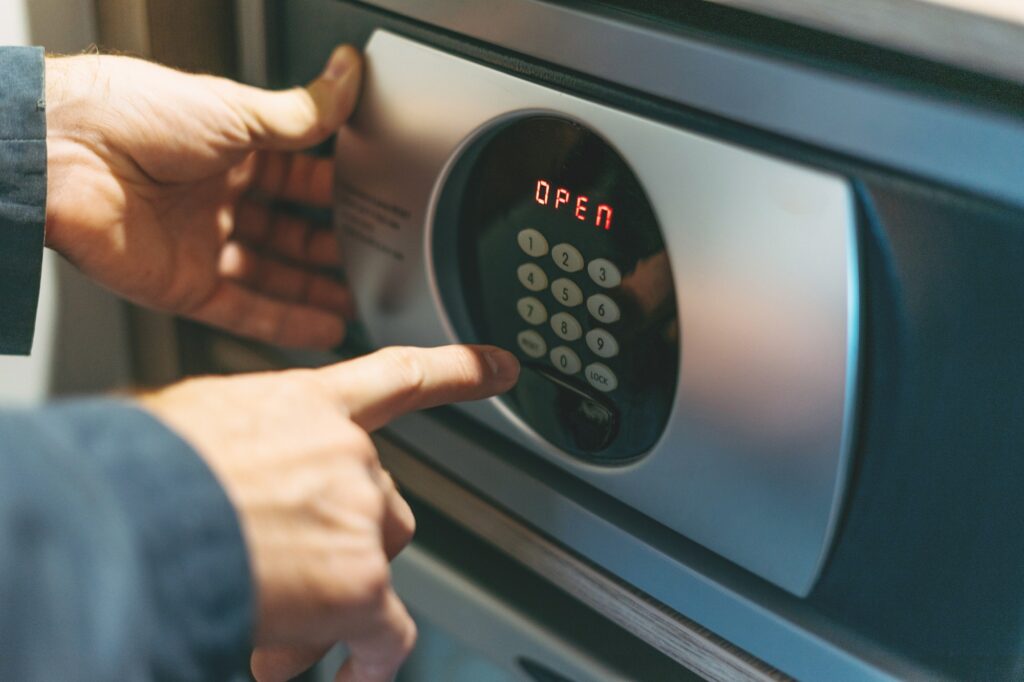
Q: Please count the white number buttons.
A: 10